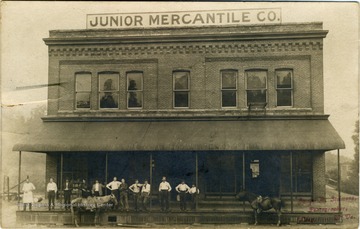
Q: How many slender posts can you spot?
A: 8